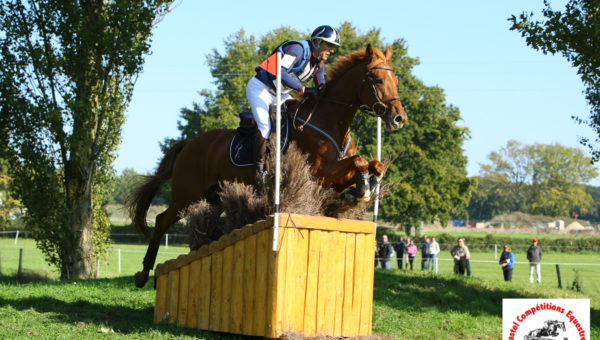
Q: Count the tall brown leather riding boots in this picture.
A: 1